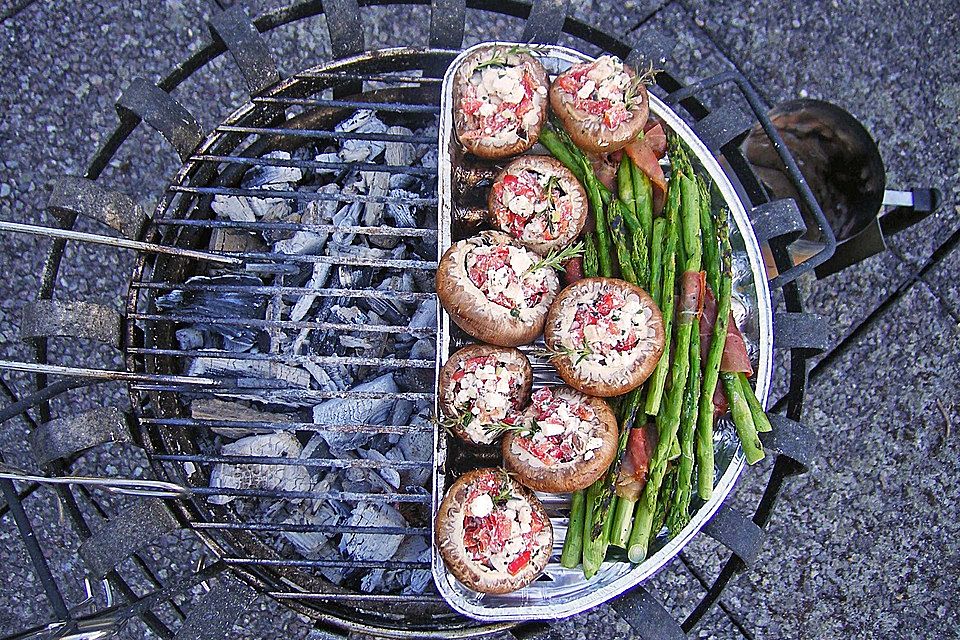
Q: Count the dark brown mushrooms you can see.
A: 8